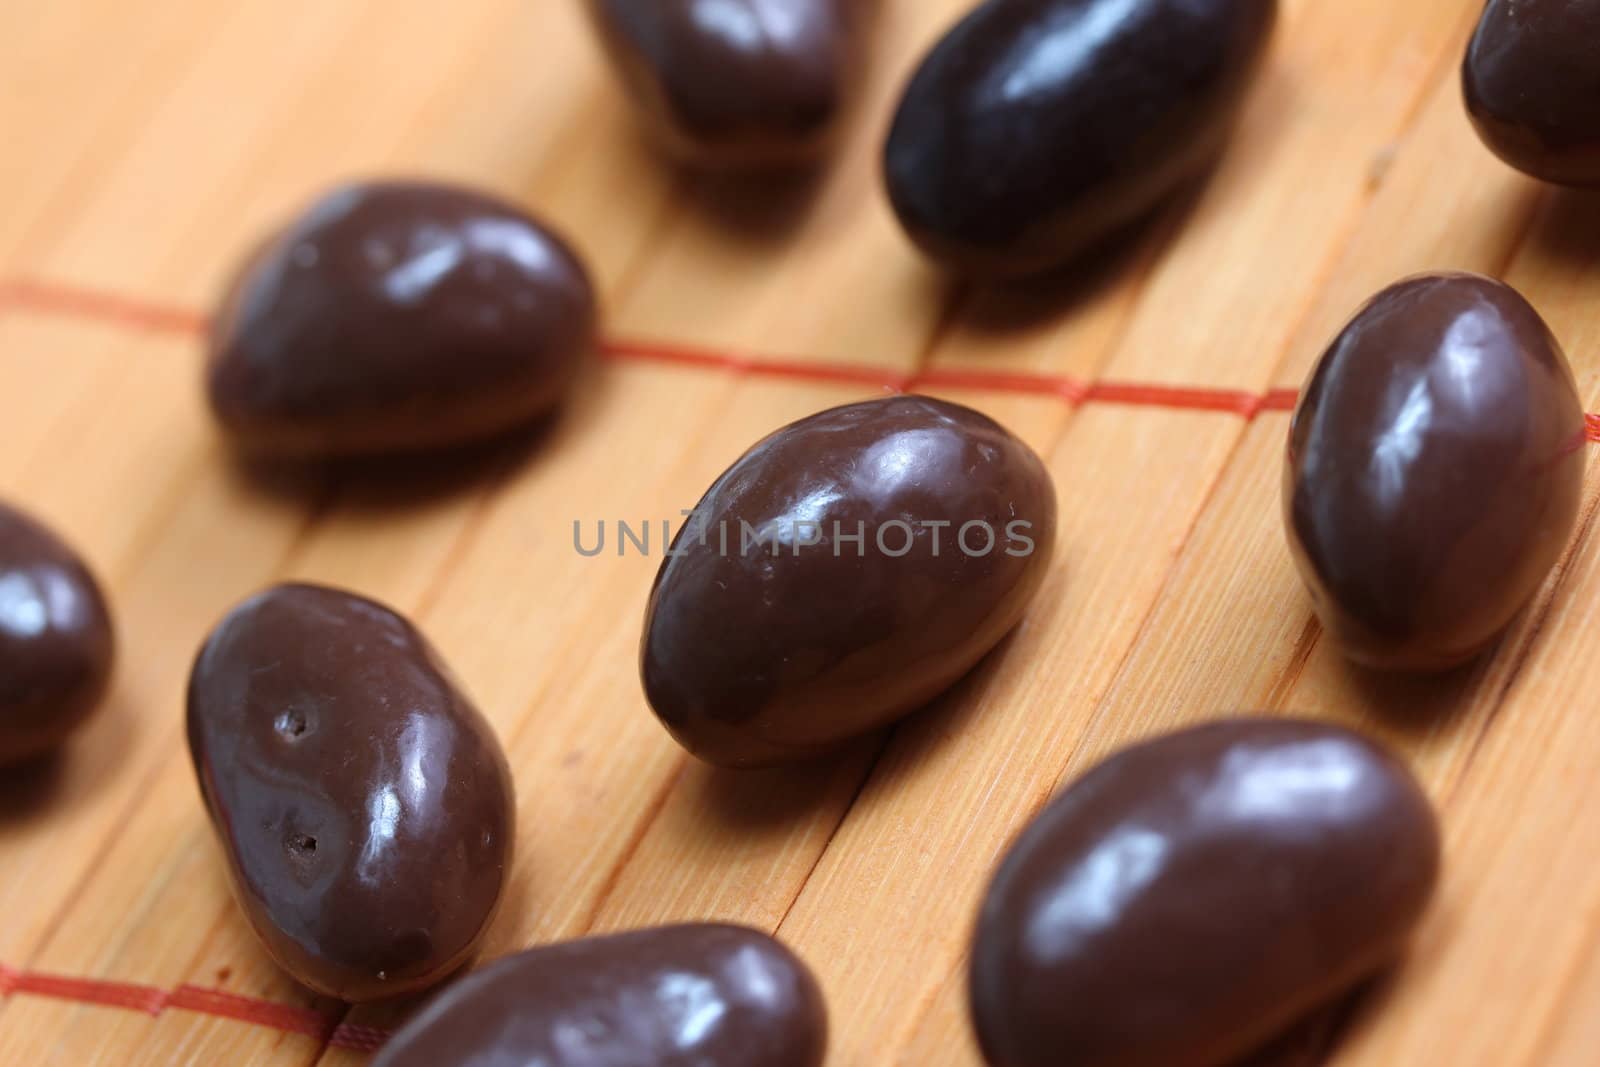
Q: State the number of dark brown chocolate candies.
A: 10